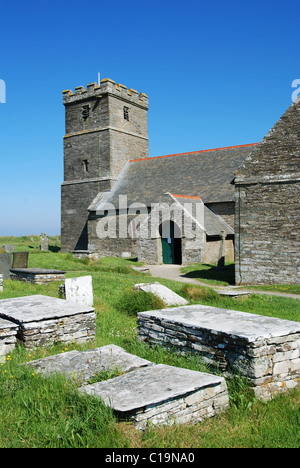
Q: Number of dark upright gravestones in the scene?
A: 2